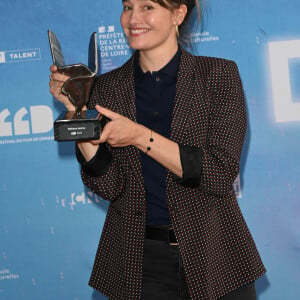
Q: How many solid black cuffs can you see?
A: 2